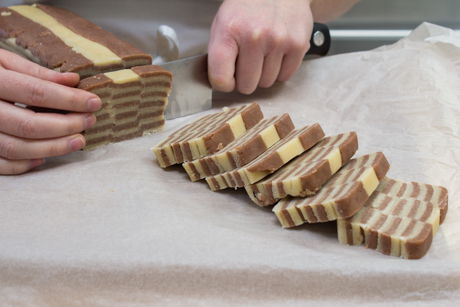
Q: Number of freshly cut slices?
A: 6